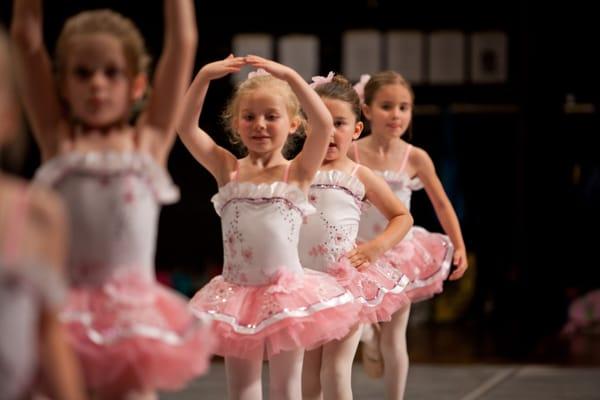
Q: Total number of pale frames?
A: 6